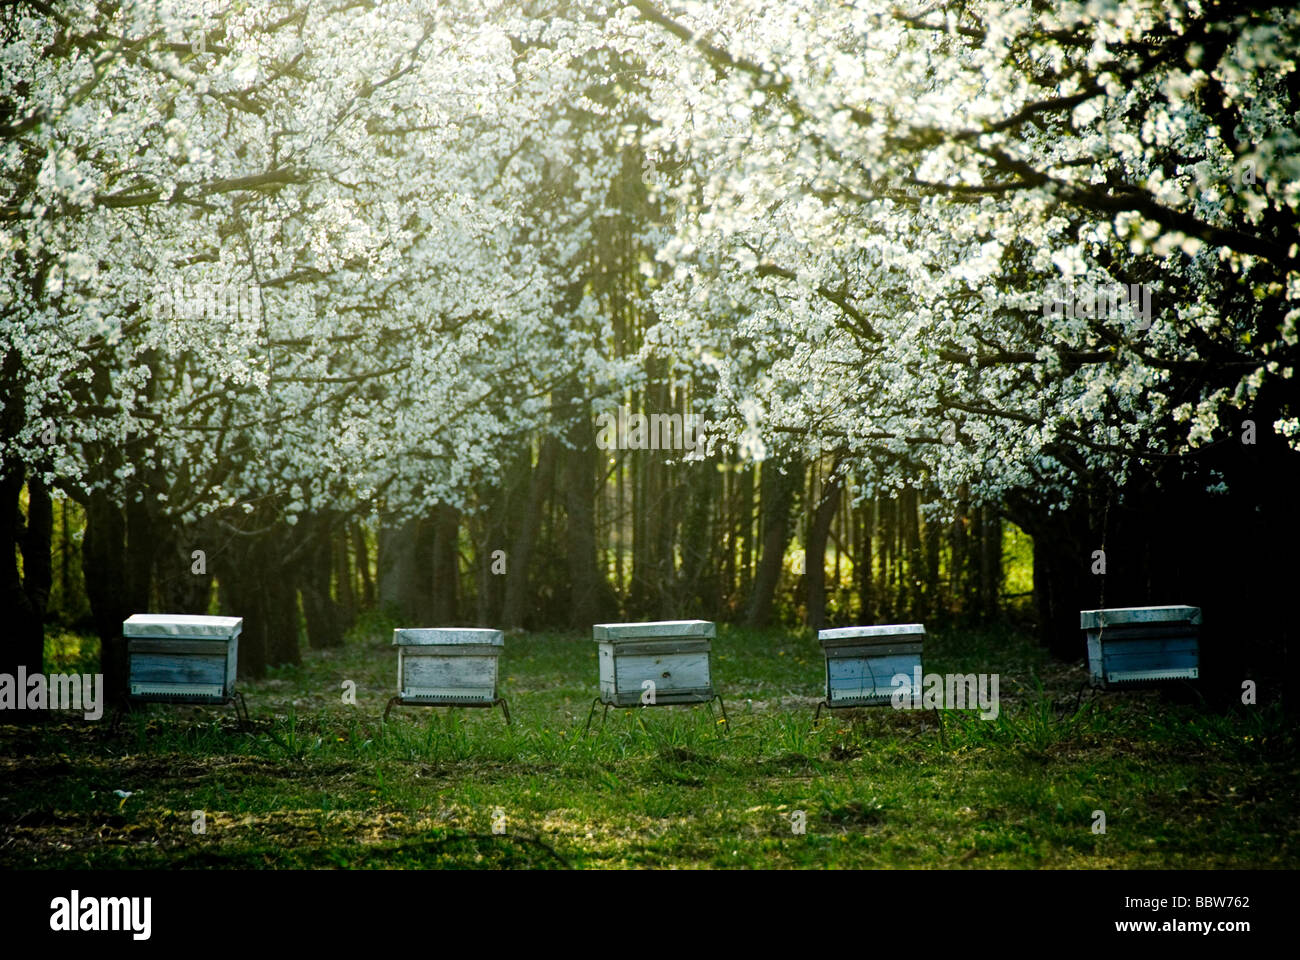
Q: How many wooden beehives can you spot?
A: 5